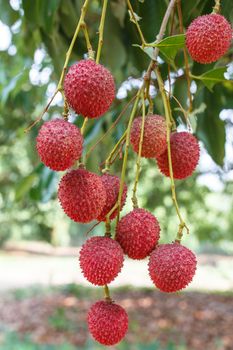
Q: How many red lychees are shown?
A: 11